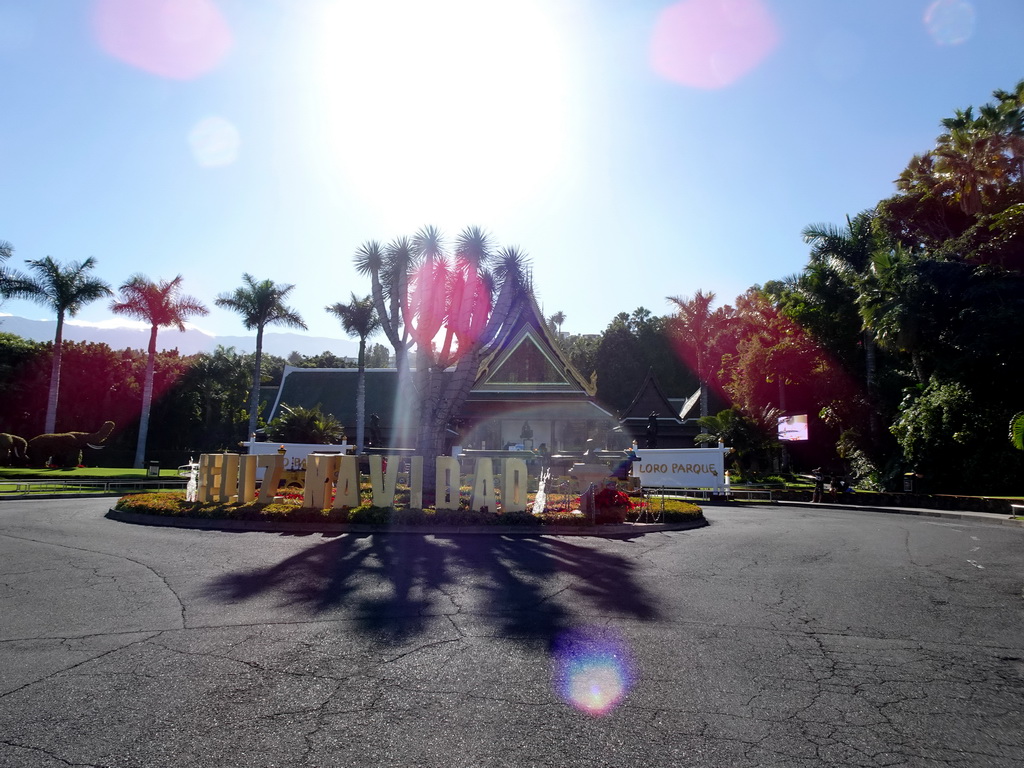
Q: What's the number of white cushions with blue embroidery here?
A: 0